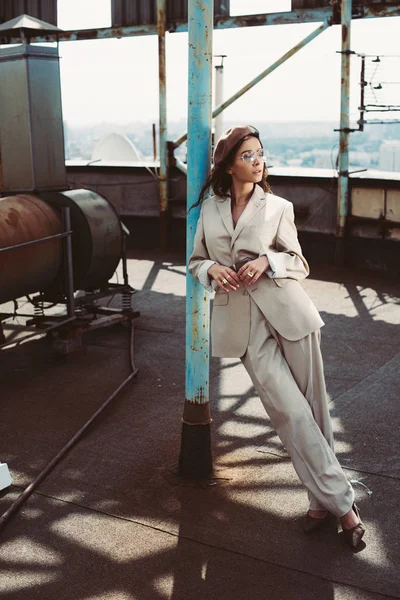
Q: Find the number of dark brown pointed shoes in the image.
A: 2